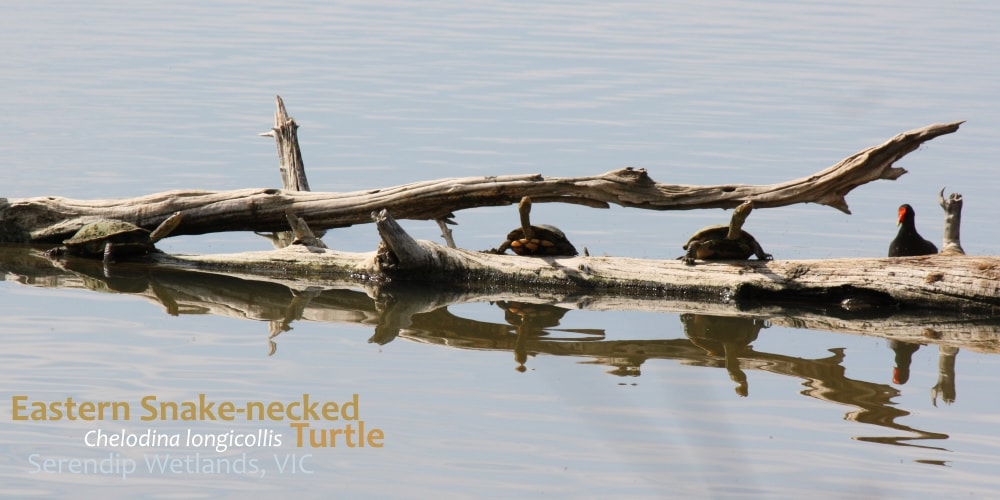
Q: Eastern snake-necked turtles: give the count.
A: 3